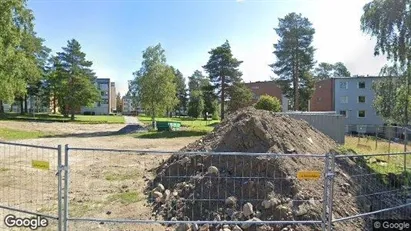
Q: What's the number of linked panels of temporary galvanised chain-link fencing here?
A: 3